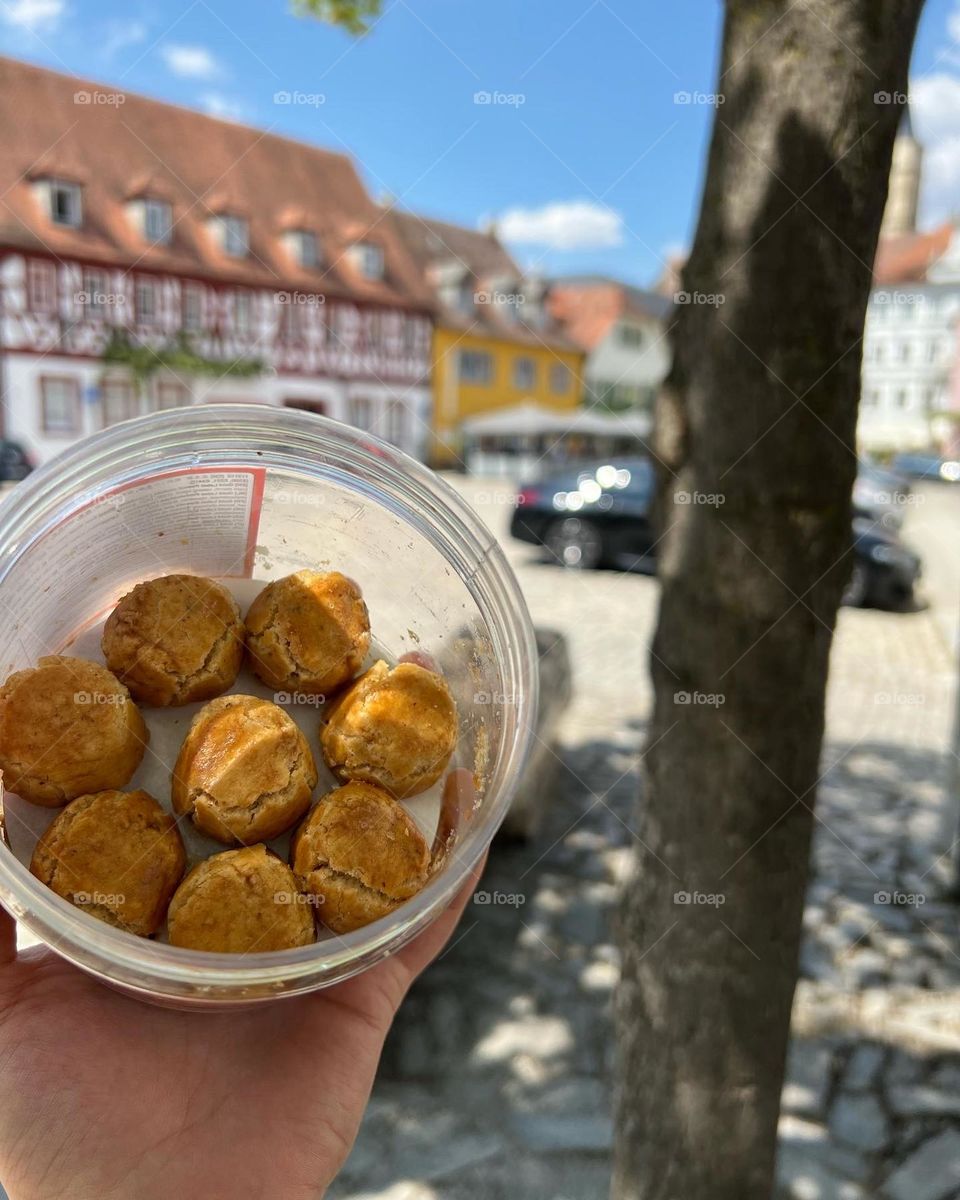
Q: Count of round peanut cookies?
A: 8